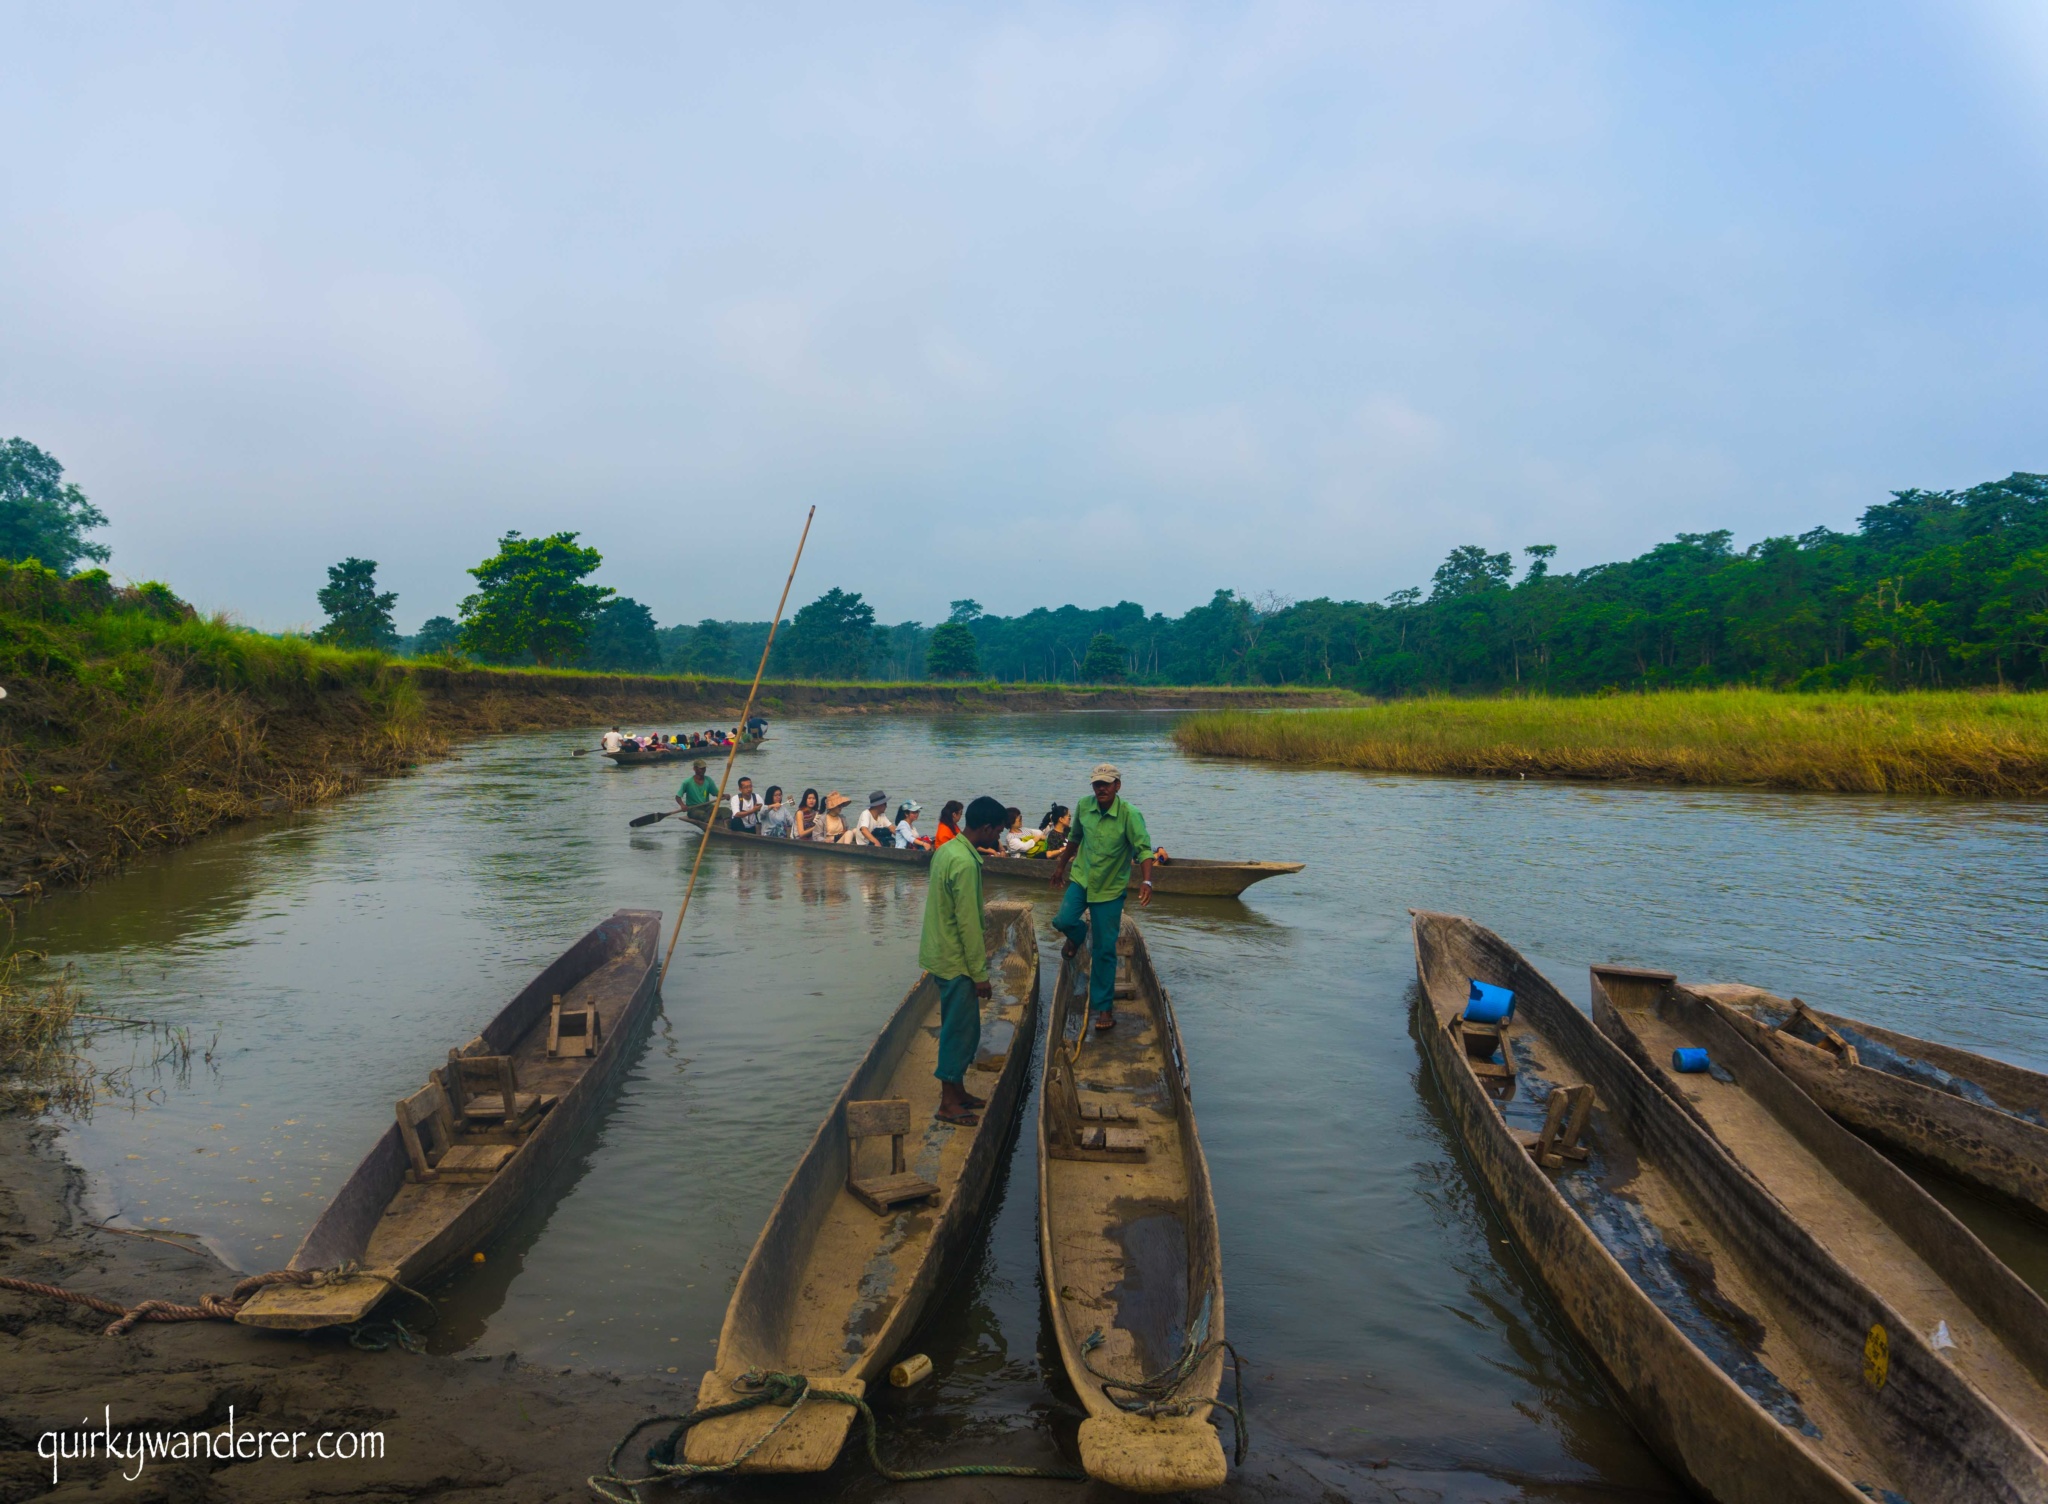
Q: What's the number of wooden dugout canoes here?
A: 8